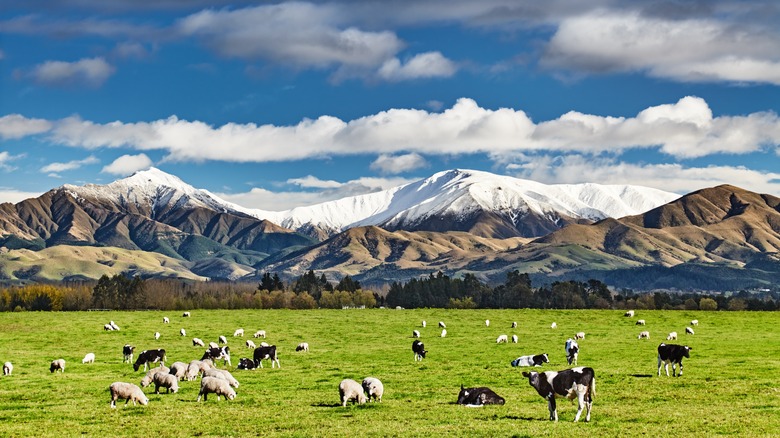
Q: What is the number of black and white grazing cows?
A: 11